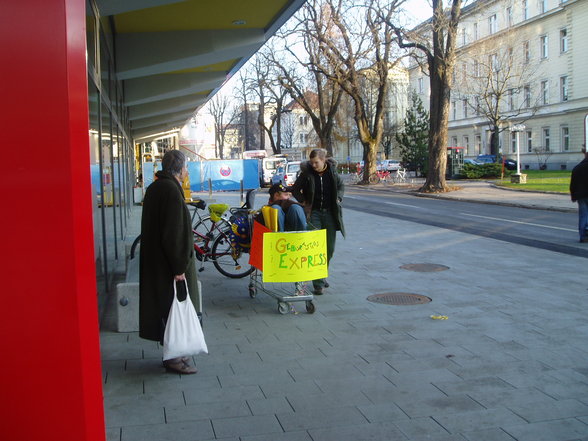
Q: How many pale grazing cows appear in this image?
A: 0